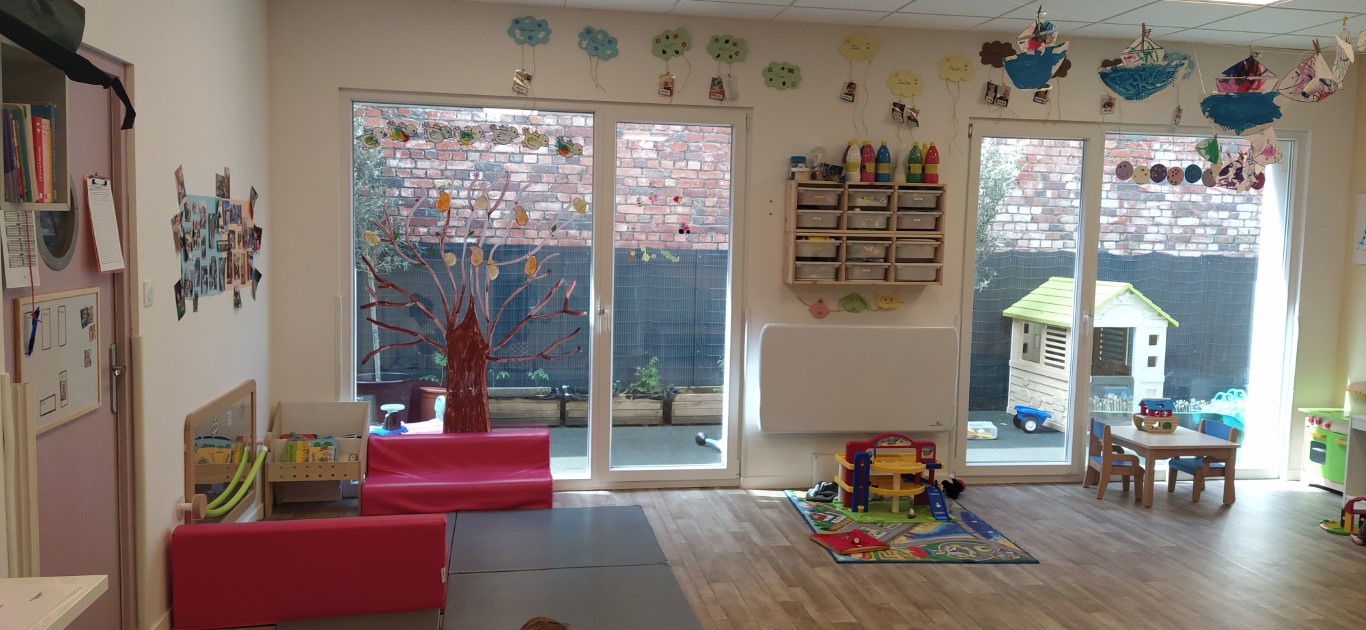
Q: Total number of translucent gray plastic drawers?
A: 12